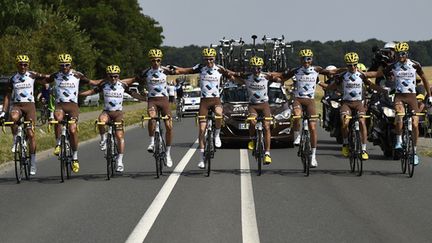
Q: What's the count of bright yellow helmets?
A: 9